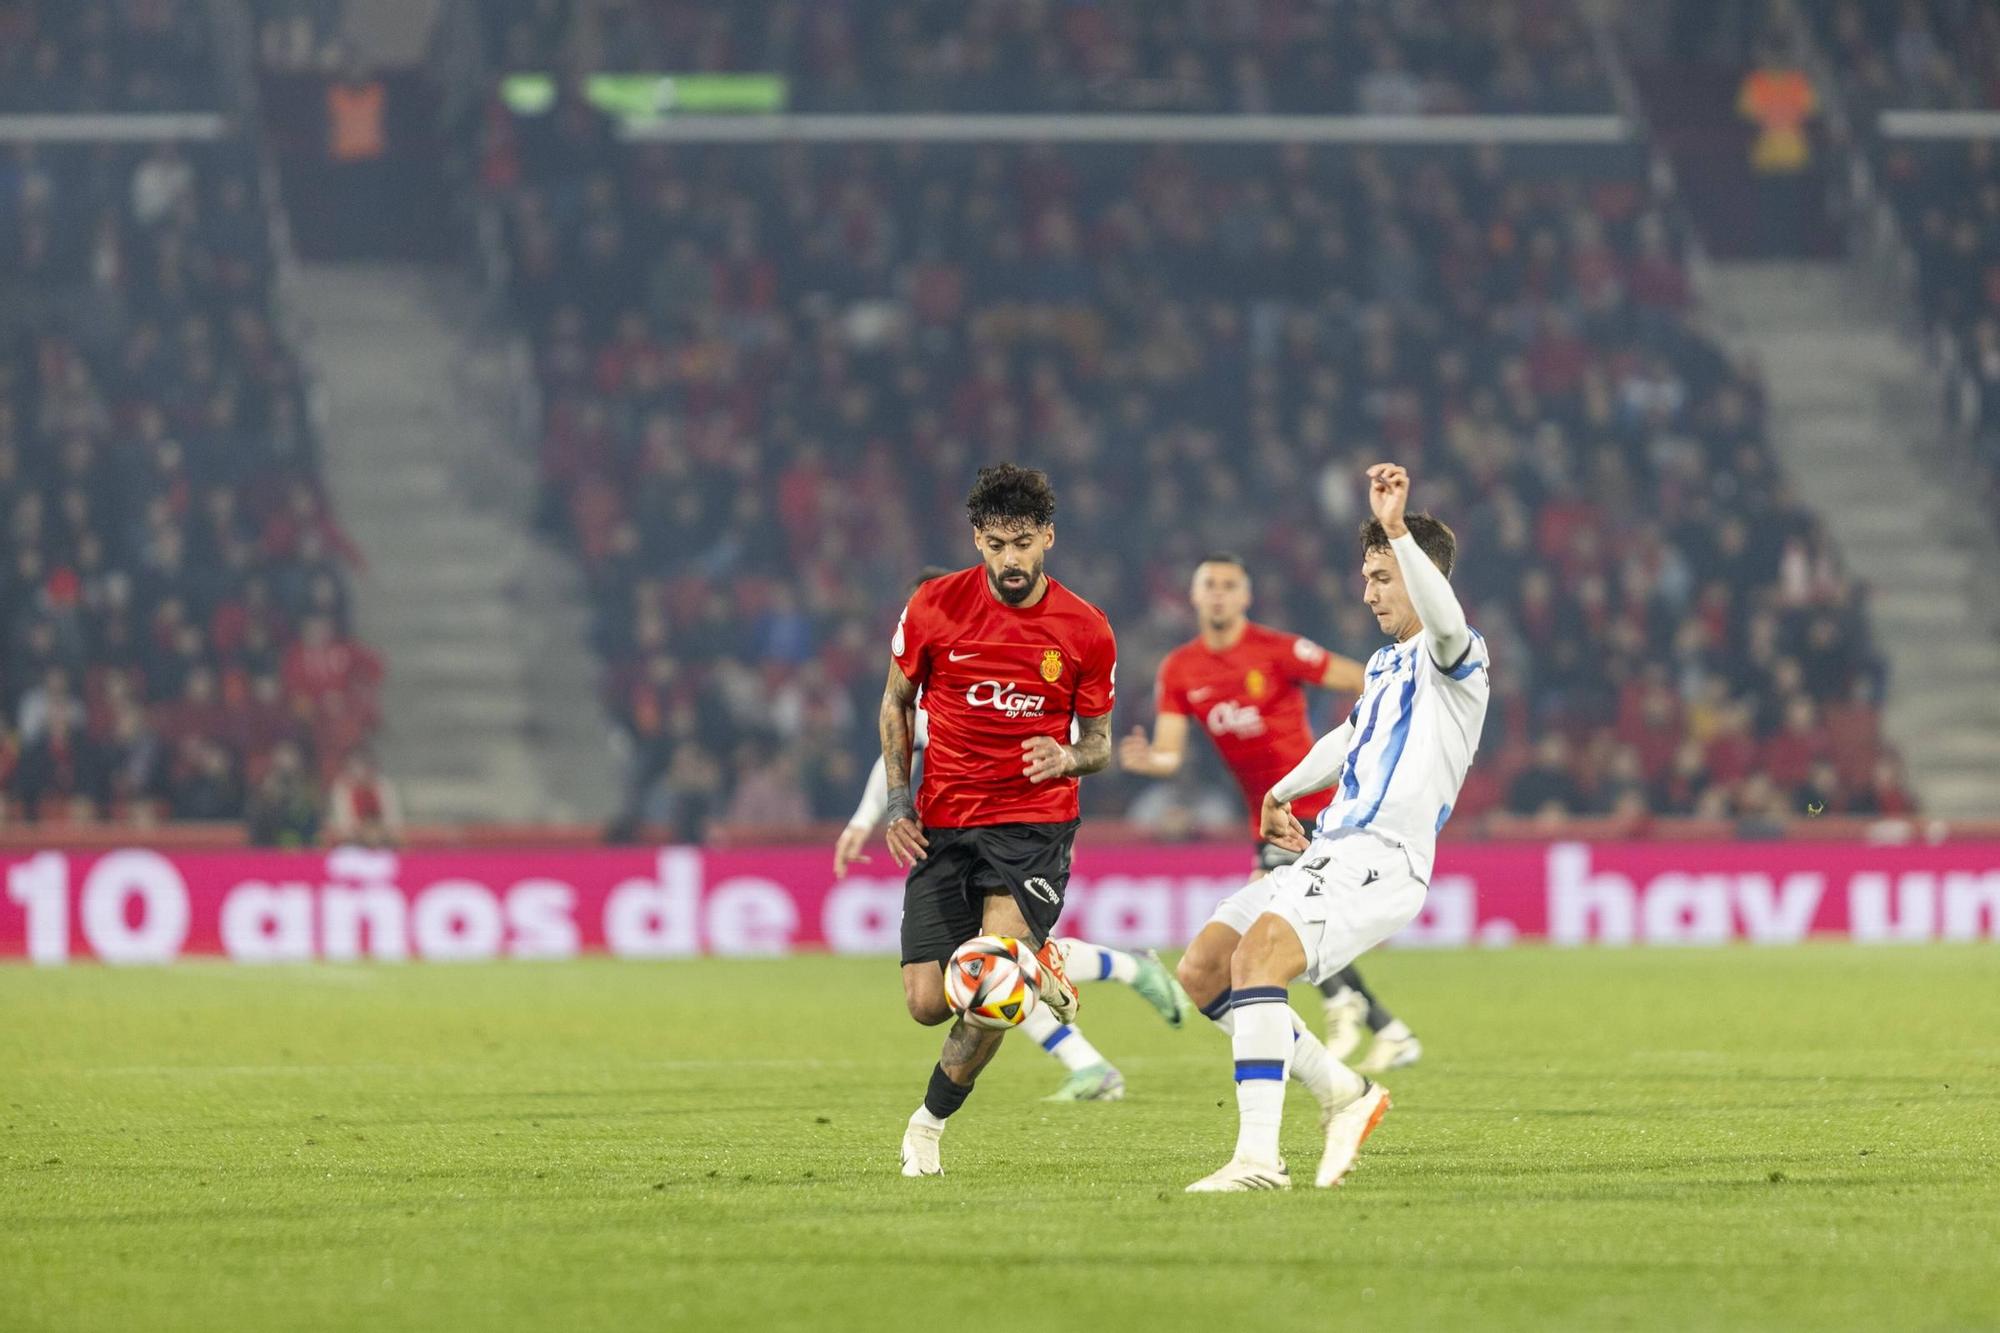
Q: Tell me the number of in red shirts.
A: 2